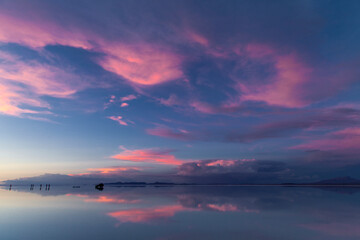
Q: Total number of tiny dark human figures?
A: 6